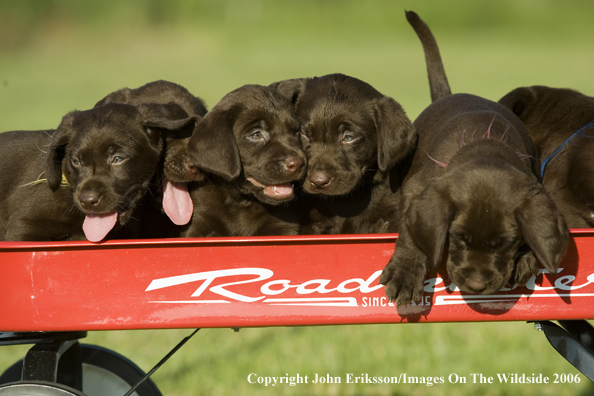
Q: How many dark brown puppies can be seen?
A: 6